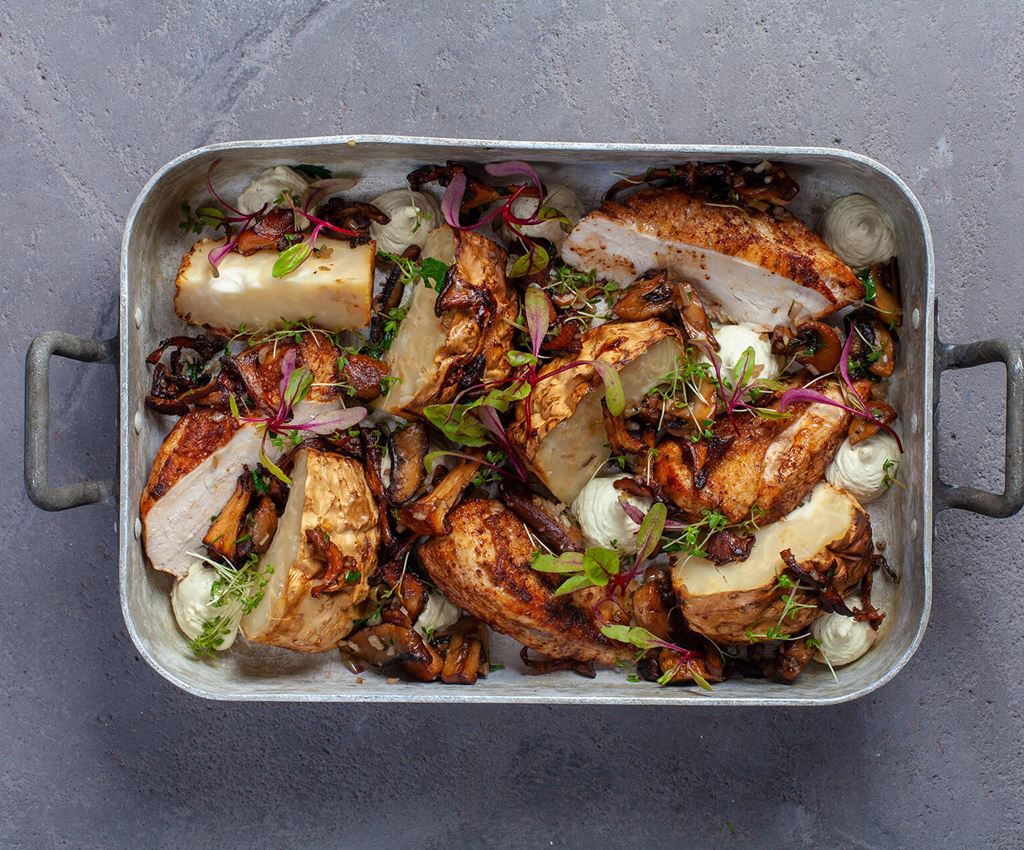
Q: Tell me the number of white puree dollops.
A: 10